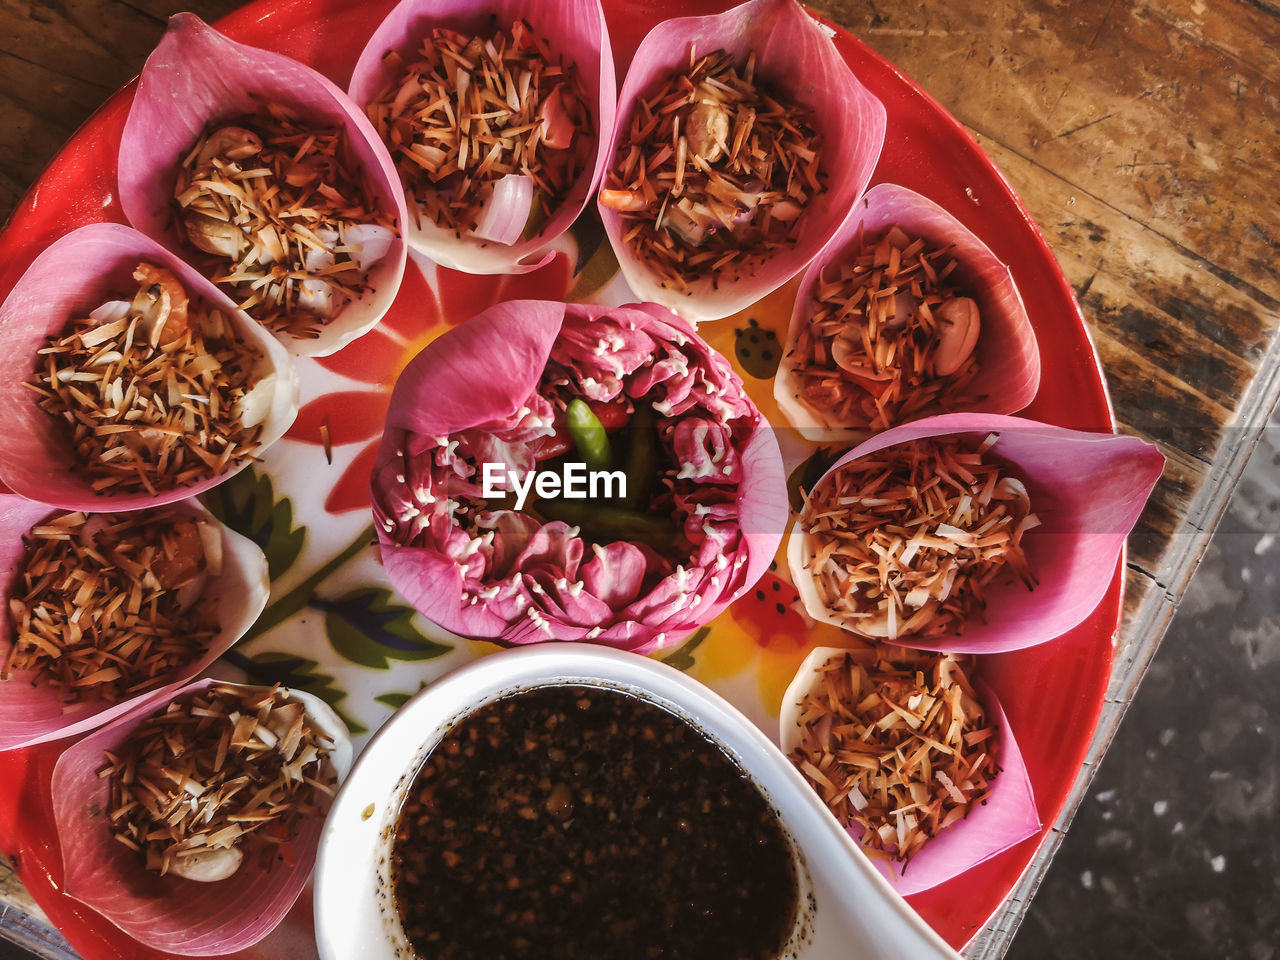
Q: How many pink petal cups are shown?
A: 9